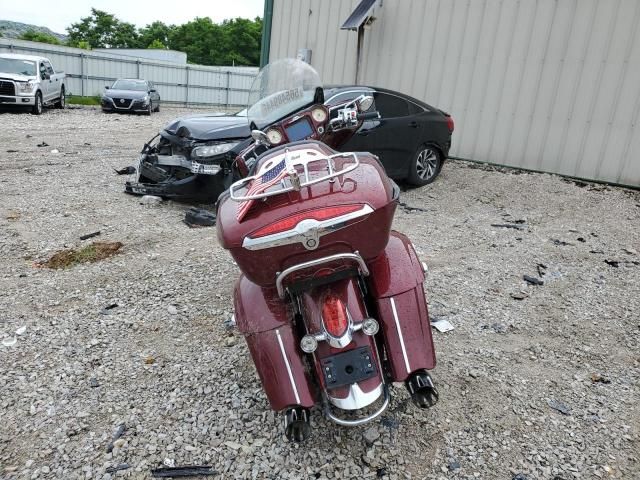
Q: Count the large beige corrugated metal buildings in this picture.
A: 1